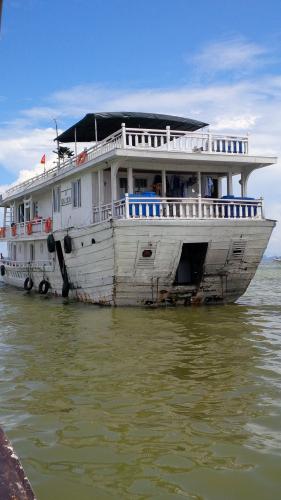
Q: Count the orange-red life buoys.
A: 5